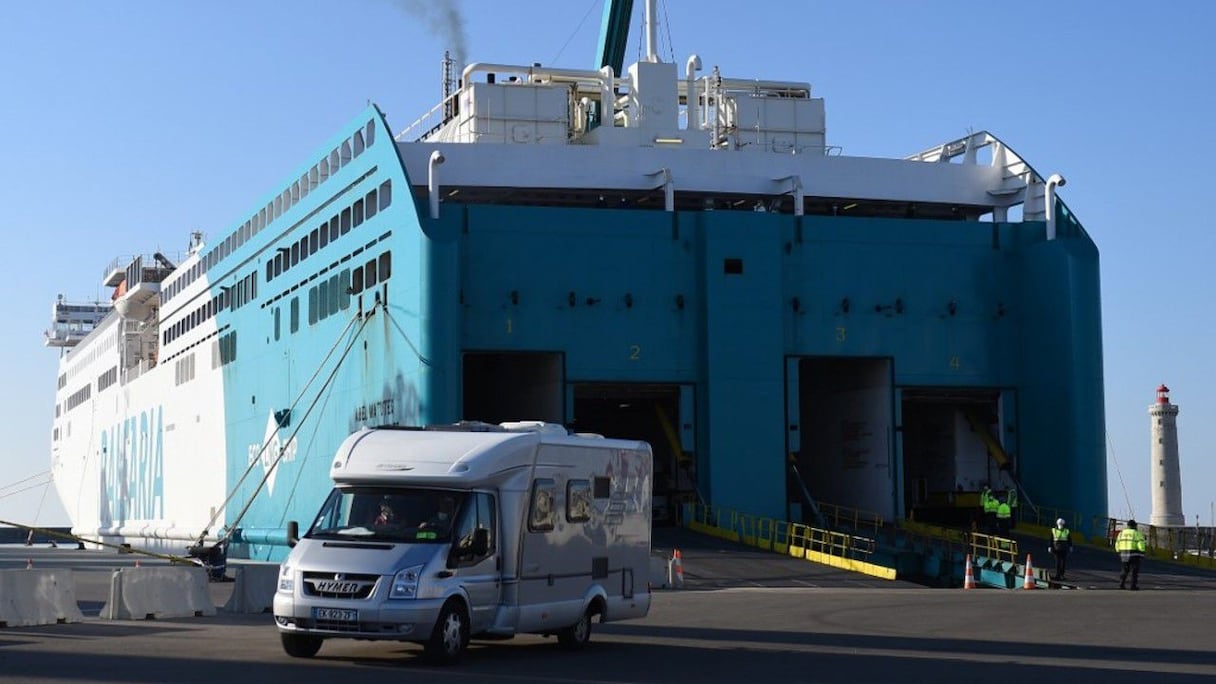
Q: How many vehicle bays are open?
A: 4